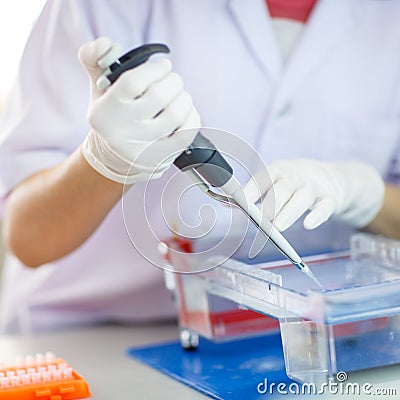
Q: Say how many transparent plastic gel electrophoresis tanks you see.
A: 1